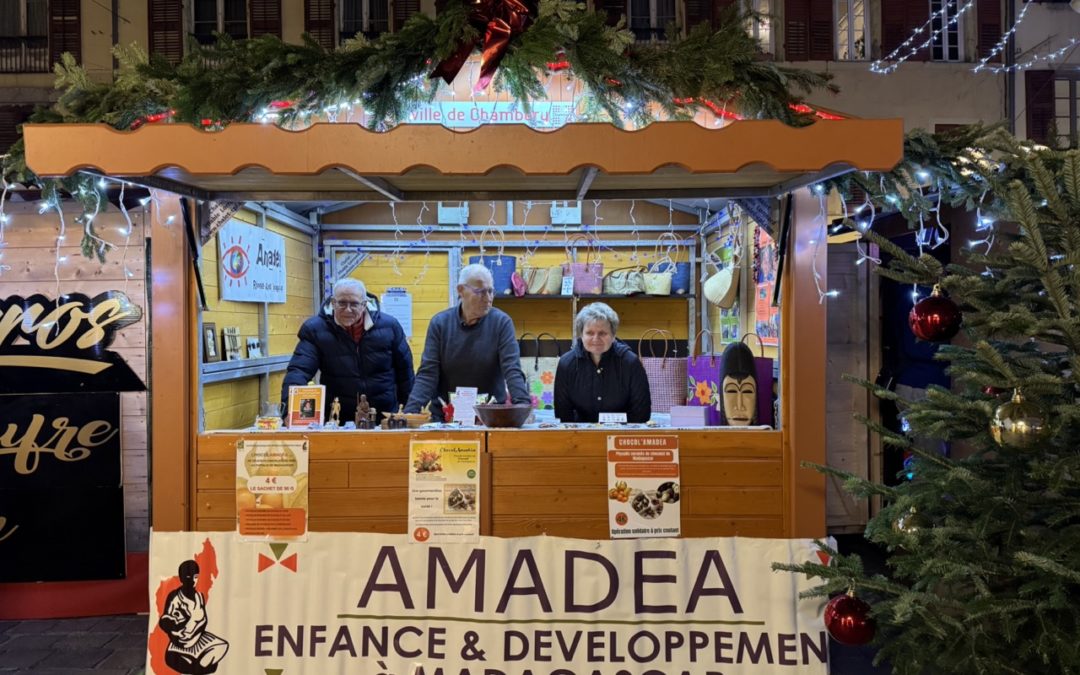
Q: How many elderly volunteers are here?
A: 3